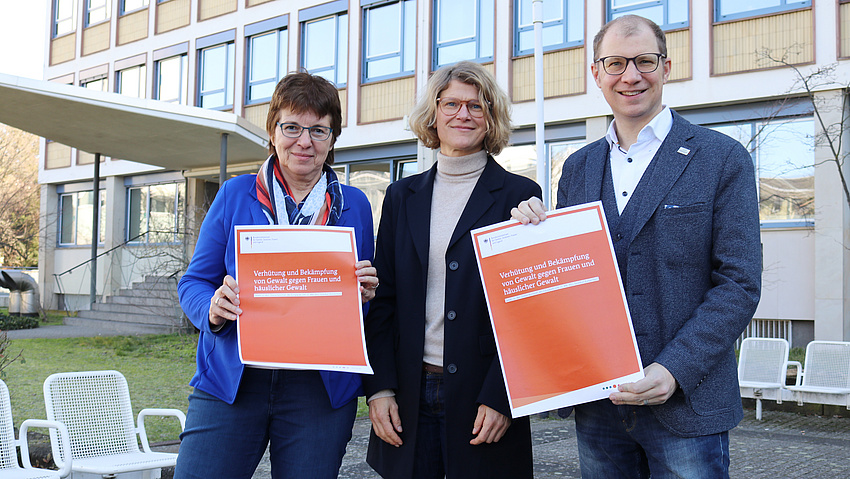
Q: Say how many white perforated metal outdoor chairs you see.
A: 4